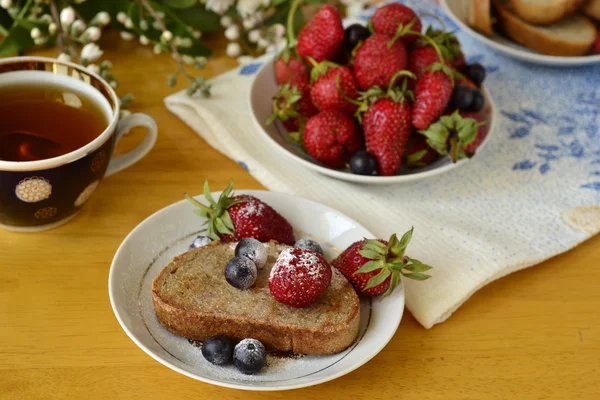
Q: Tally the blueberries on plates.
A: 11